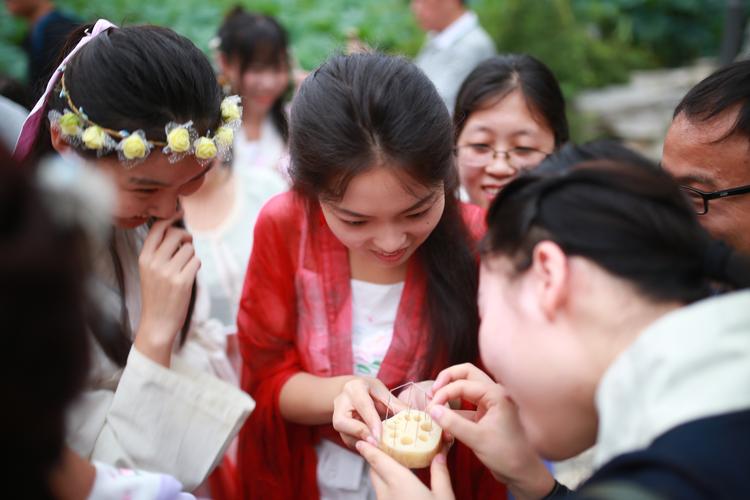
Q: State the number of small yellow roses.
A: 7